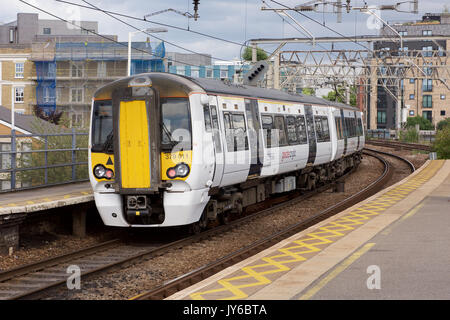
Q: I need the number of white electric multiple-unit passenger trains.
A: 1